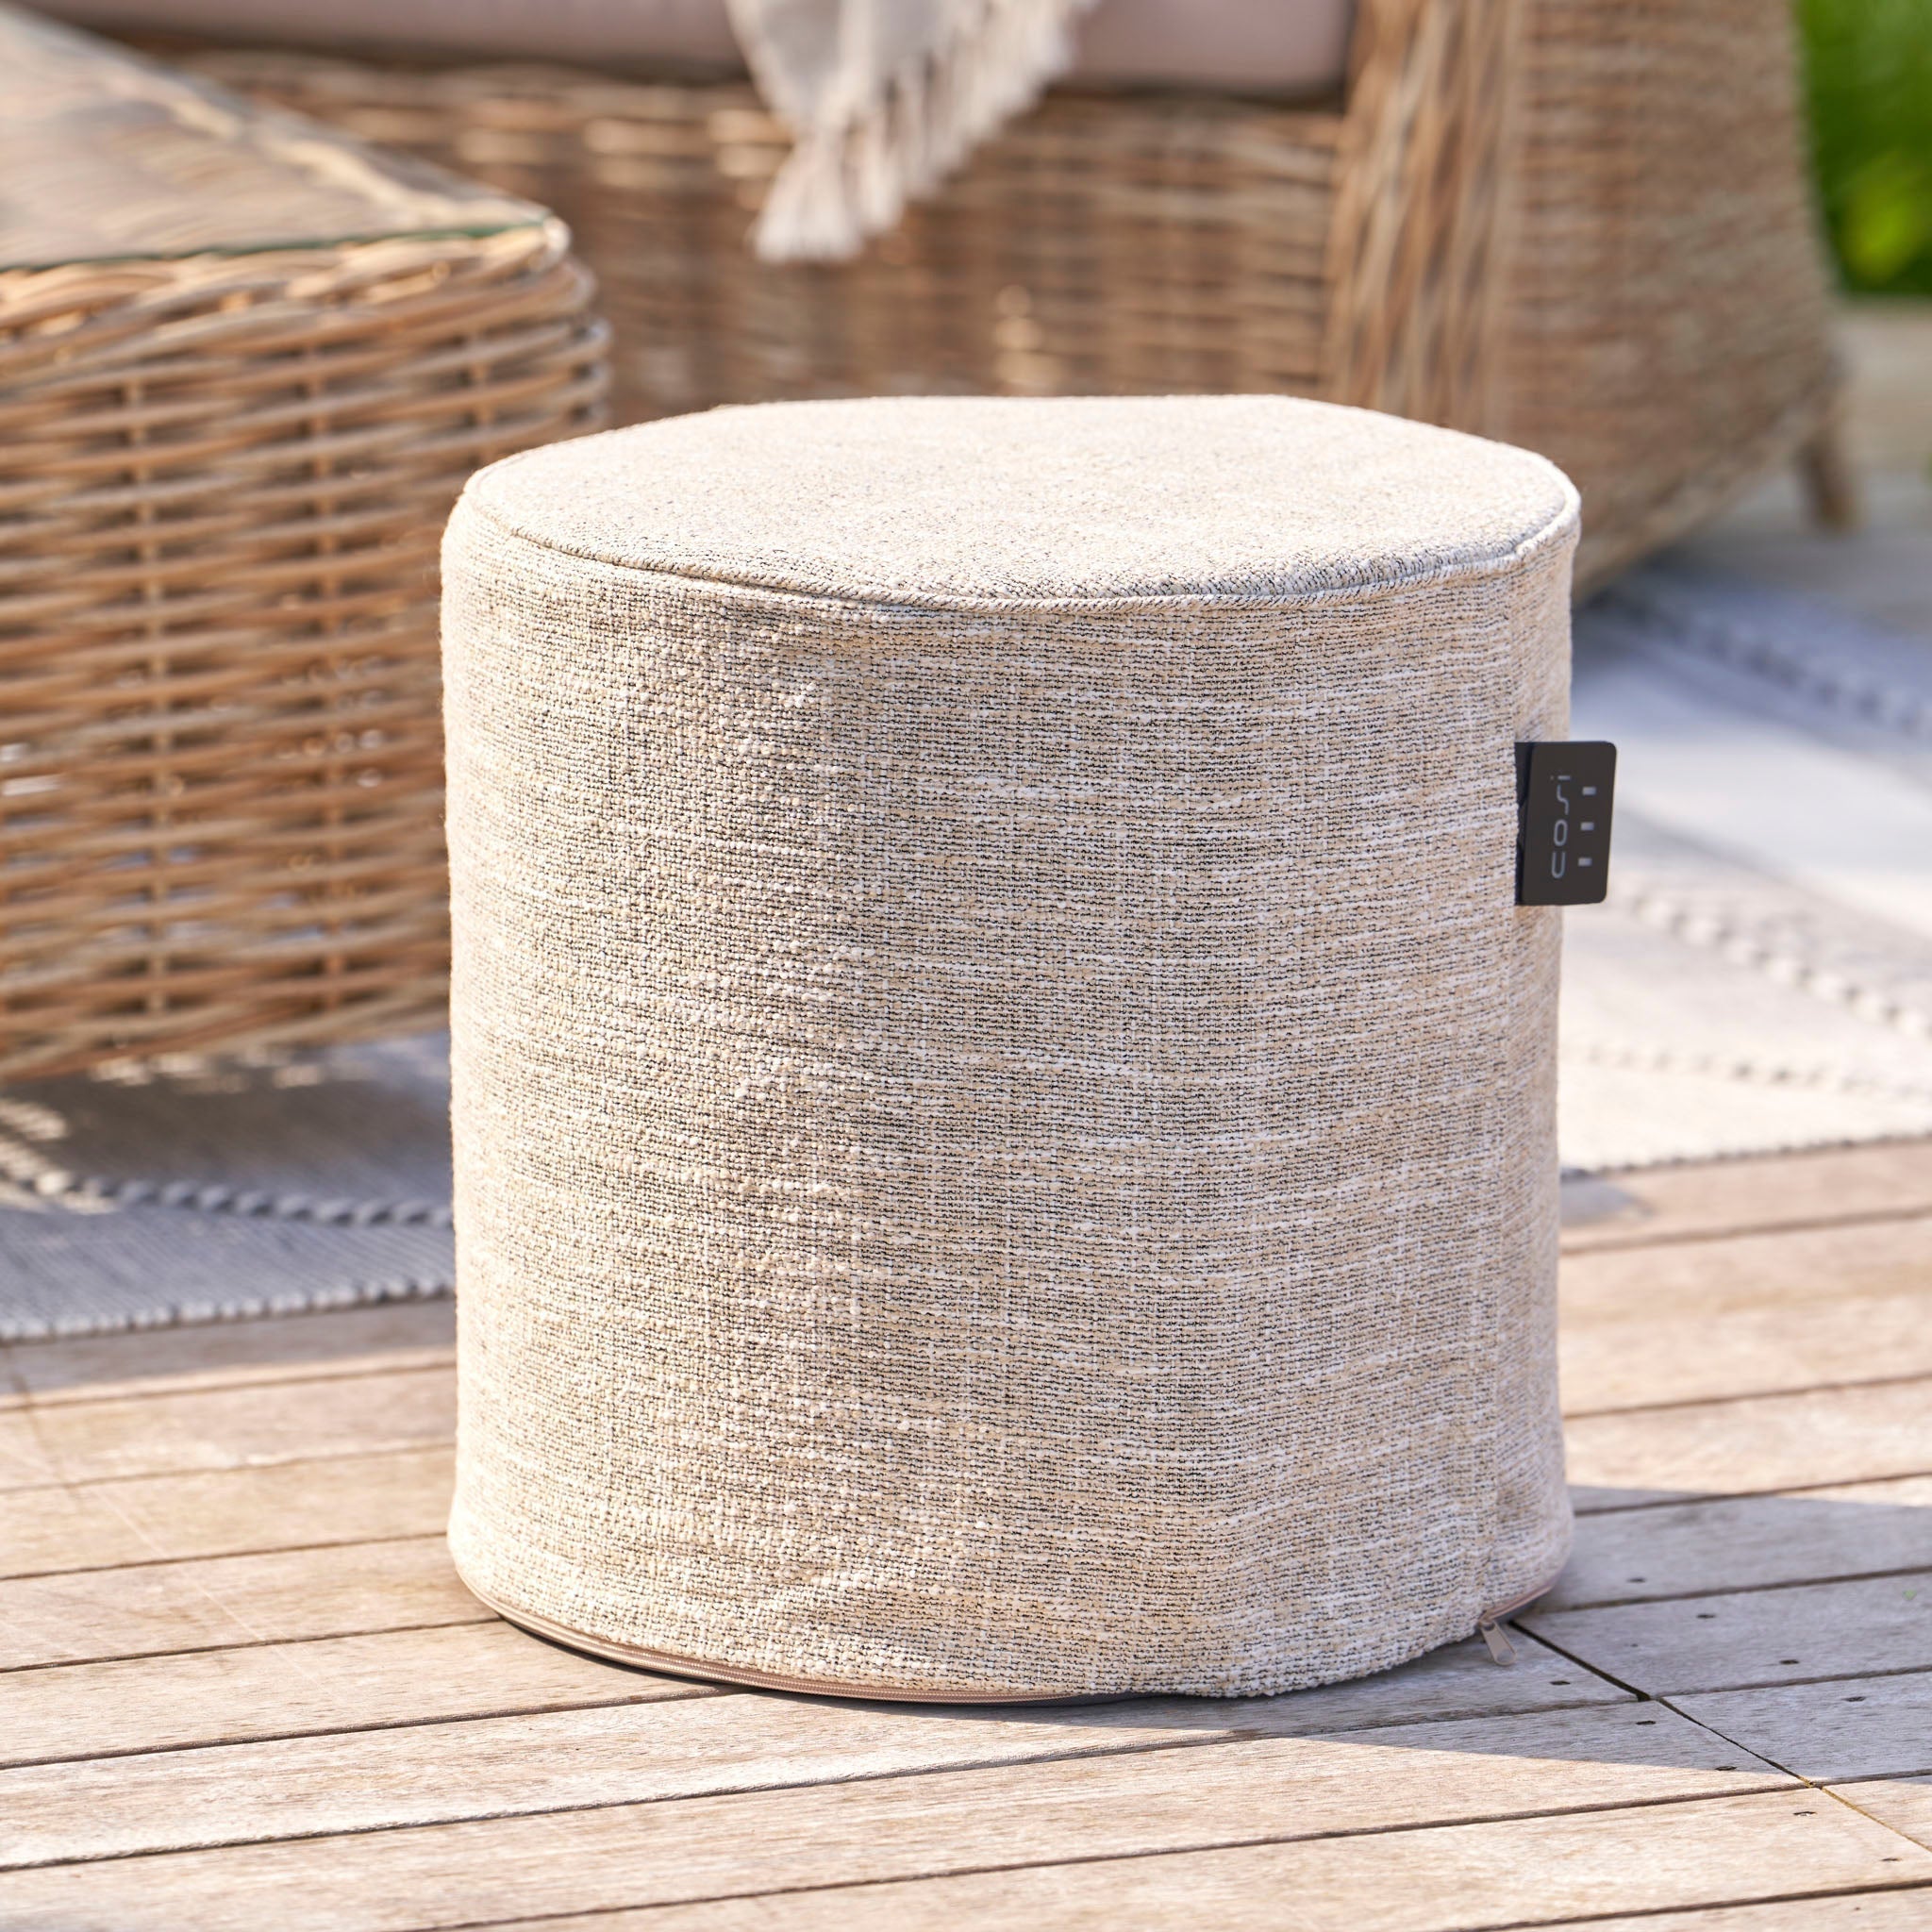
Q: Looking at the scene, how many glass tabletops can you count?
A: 1